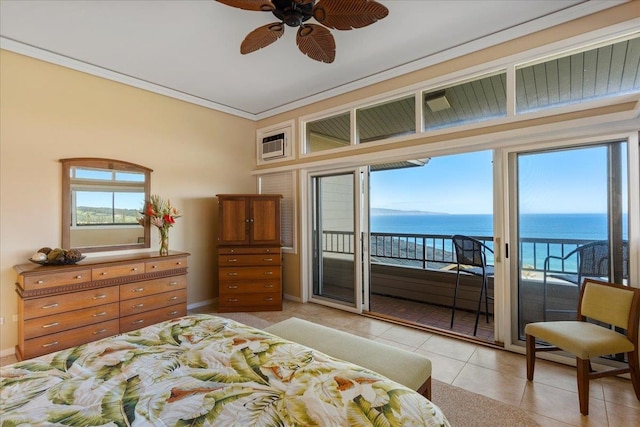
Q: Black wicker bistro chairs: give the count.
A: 2